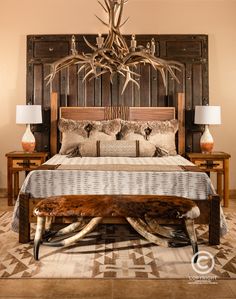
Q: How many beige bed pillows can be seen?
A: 3